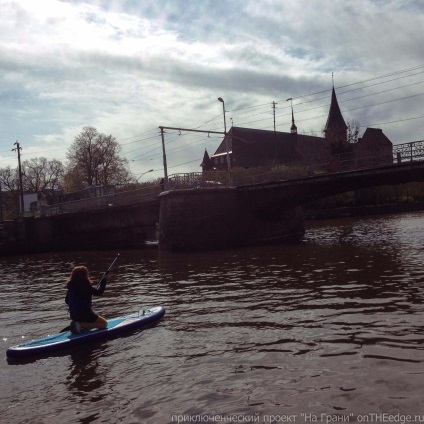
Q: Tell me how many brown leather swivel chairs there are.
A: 0